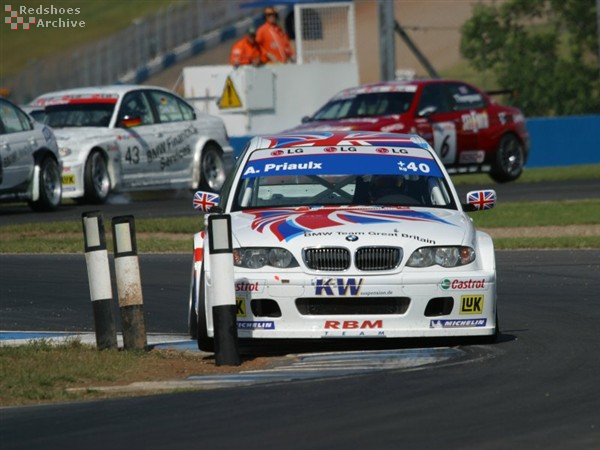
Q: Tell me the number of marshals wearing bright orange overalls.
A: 2